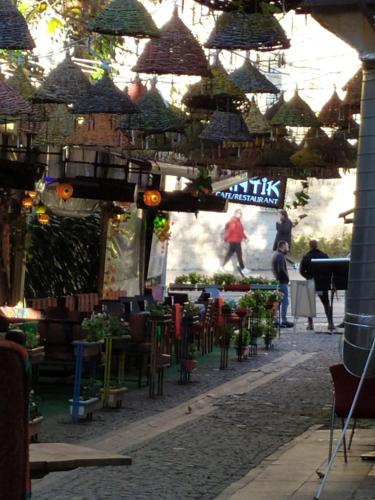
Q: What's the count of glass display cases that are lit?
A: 0